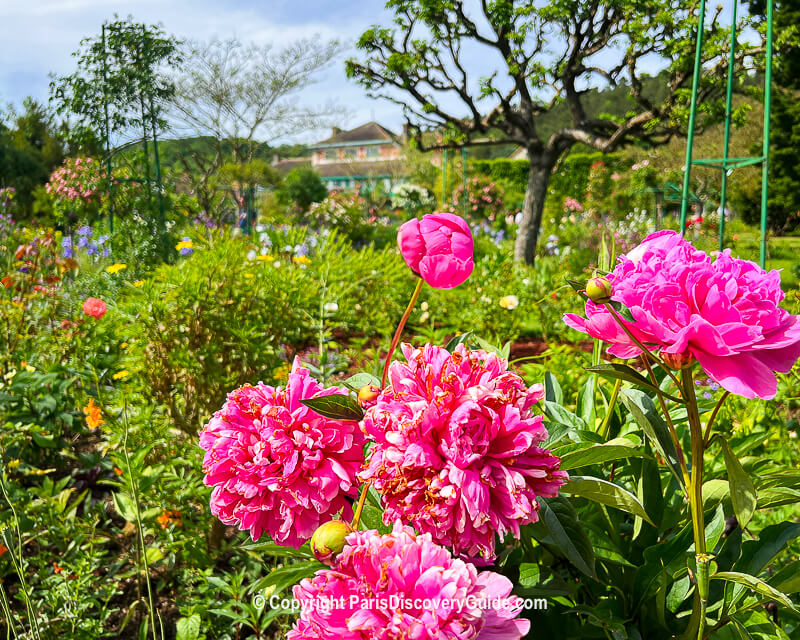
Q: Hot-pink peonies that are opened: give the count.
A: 4